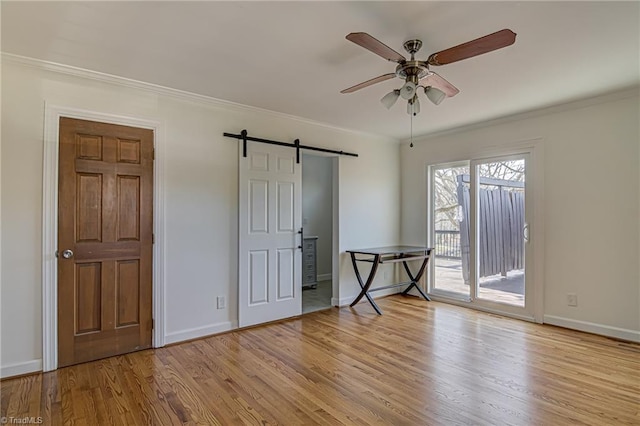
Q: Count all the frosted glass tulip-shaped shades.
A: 4